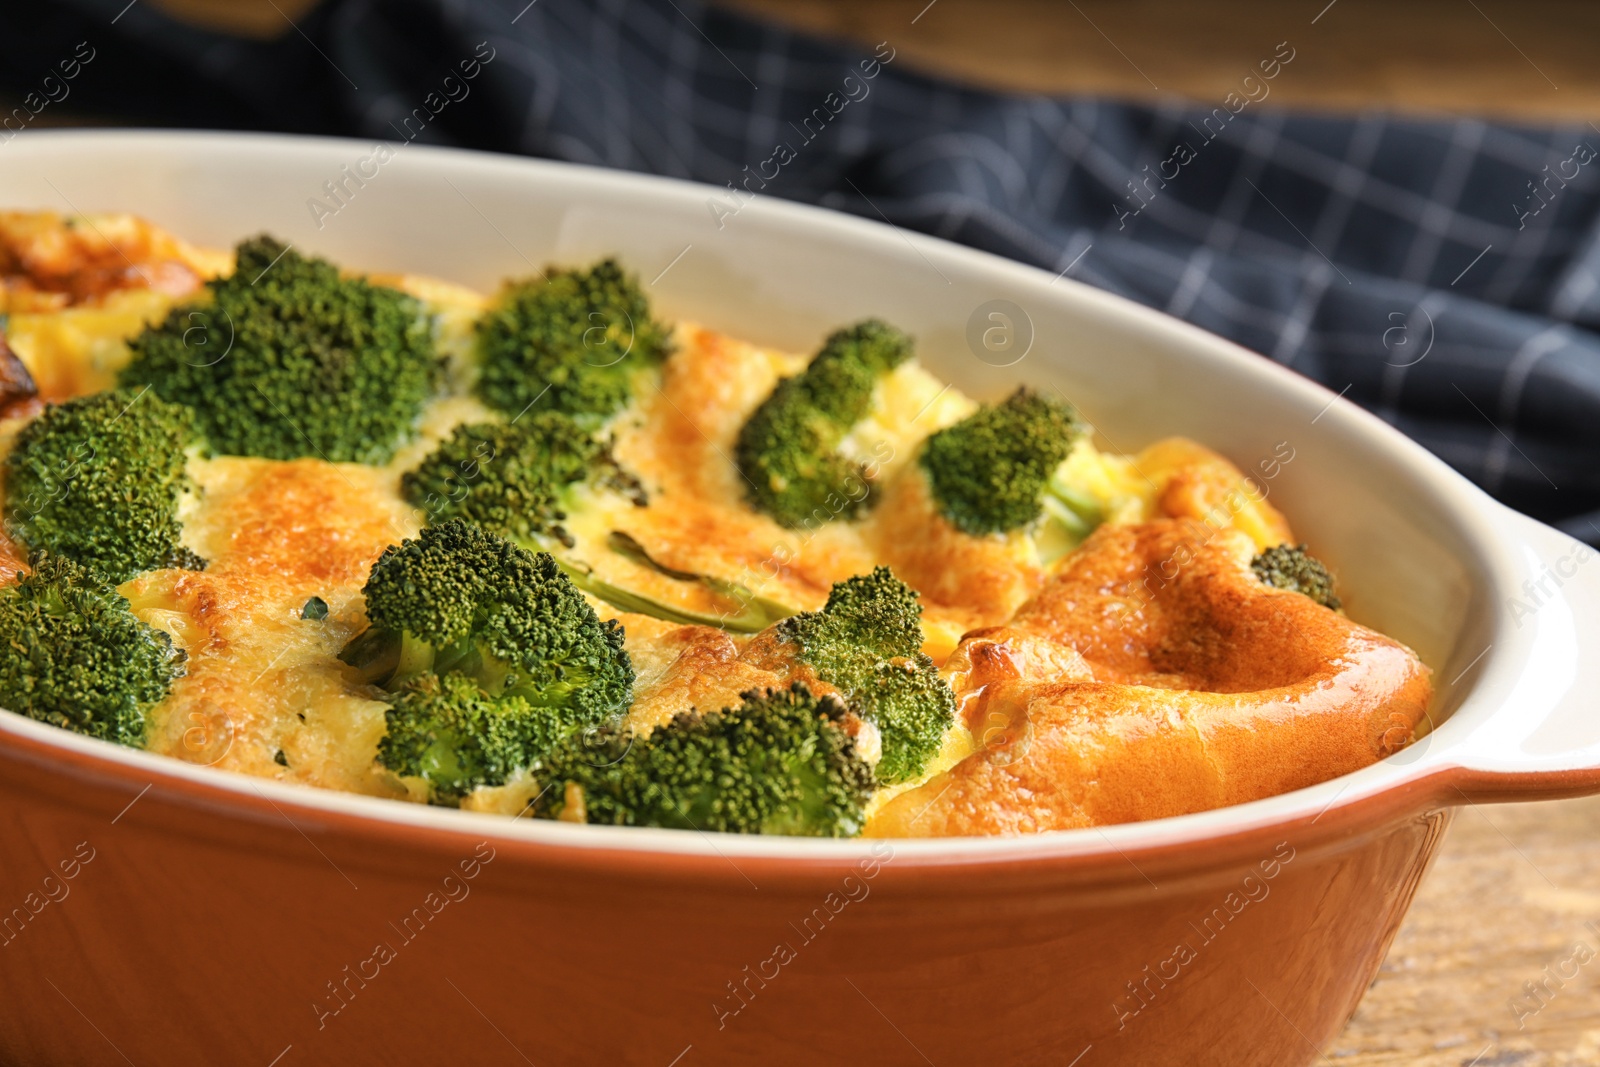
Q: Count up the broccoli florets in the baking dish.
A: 11